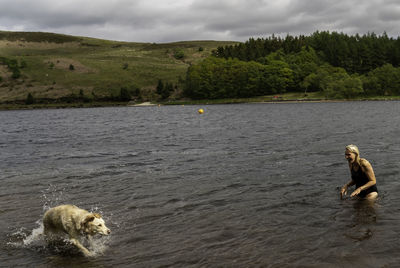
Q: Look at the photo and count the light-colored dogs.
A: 1